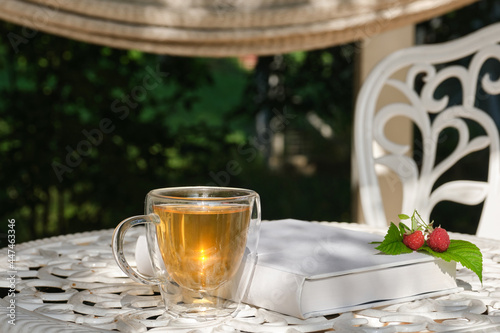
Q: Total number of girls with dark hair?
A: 0